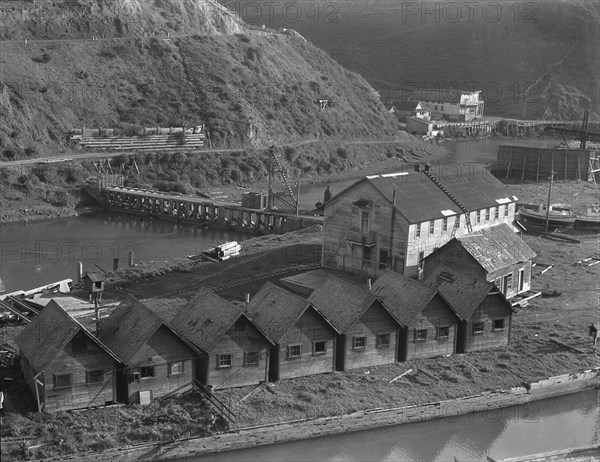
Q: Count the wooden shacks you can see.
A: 7